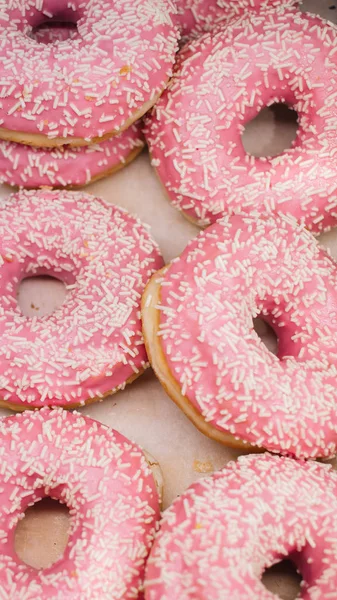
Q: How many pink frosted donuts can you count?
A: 8